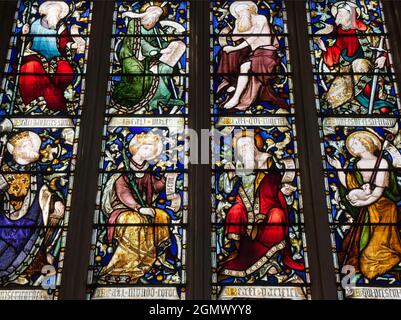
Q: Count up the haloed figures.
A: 8